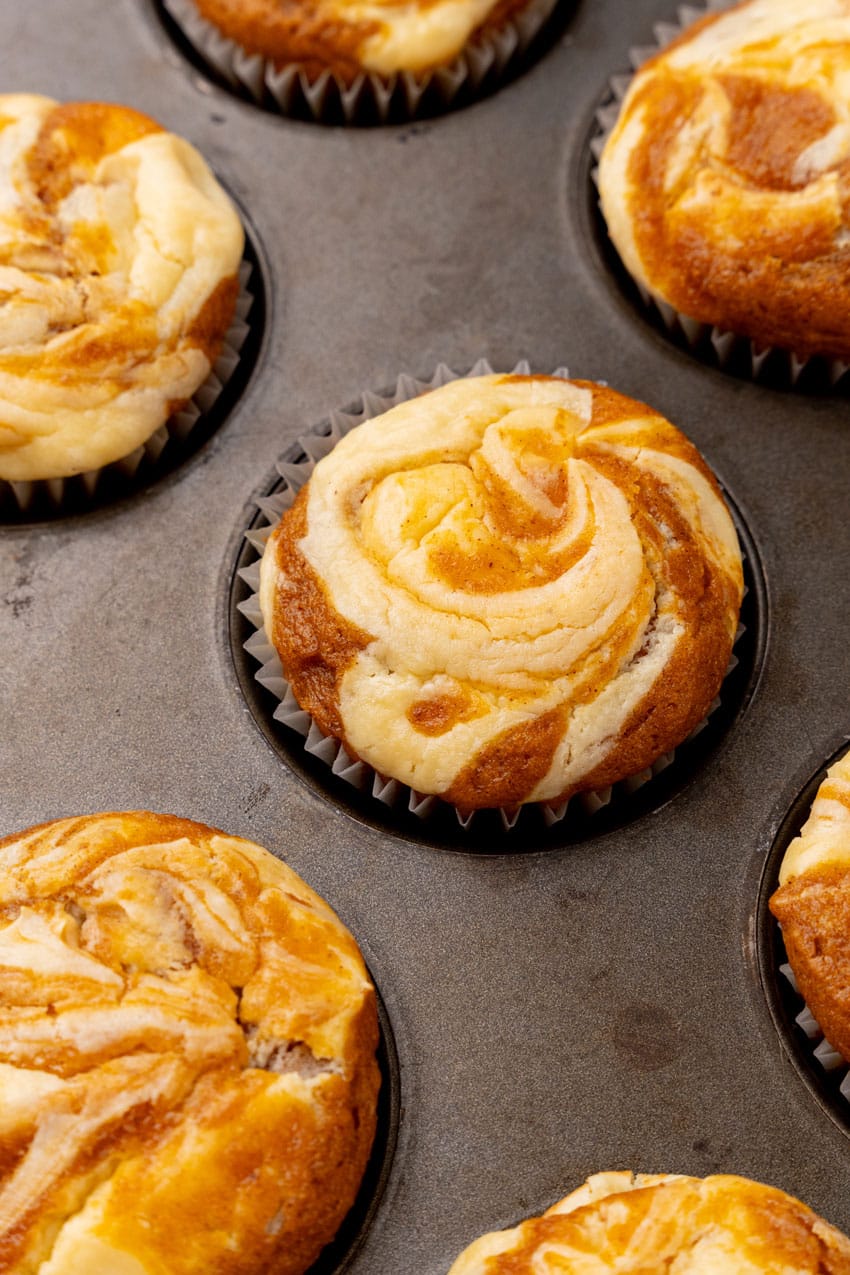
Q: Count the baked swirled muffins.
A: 7